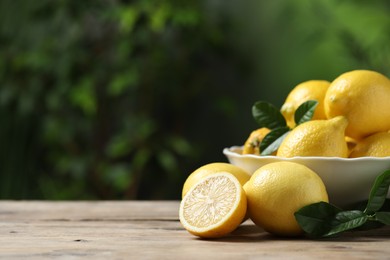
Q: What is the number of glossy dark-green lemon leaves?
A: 7